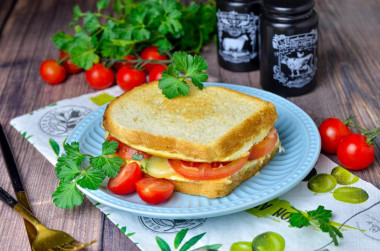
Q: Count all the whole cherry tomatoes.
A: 9